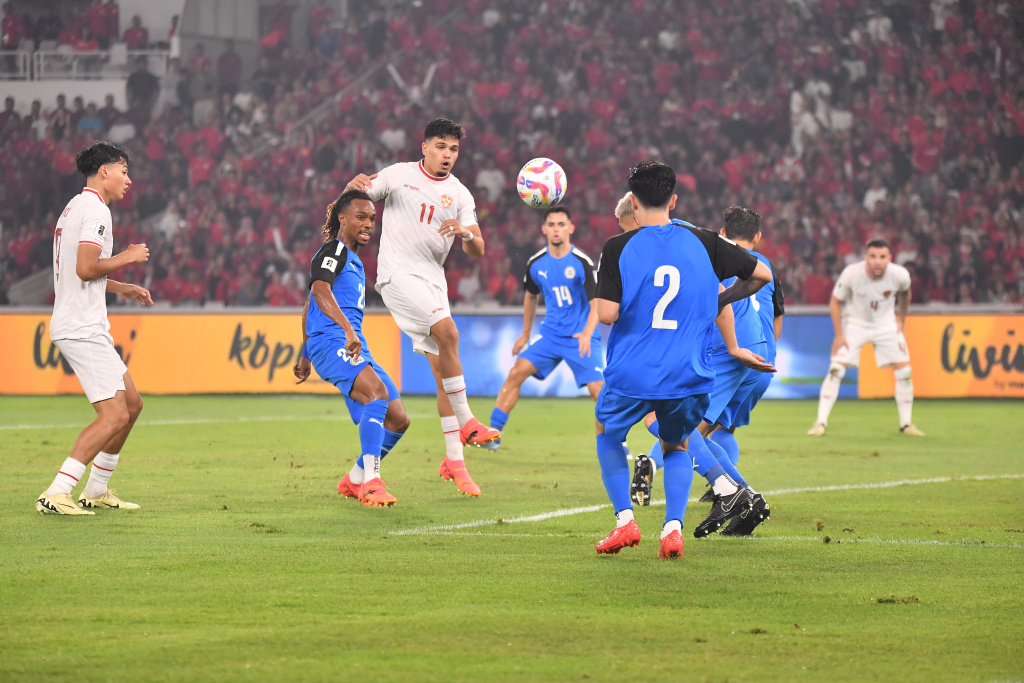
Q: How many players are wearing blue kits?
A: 5